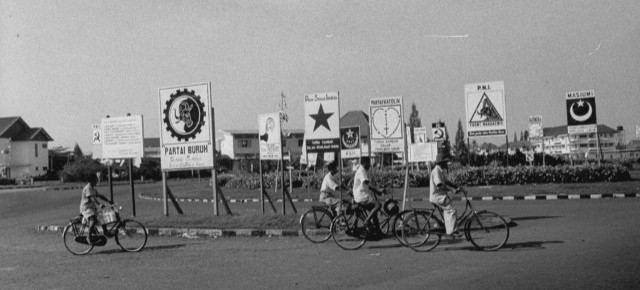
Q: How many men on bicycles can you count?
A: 4